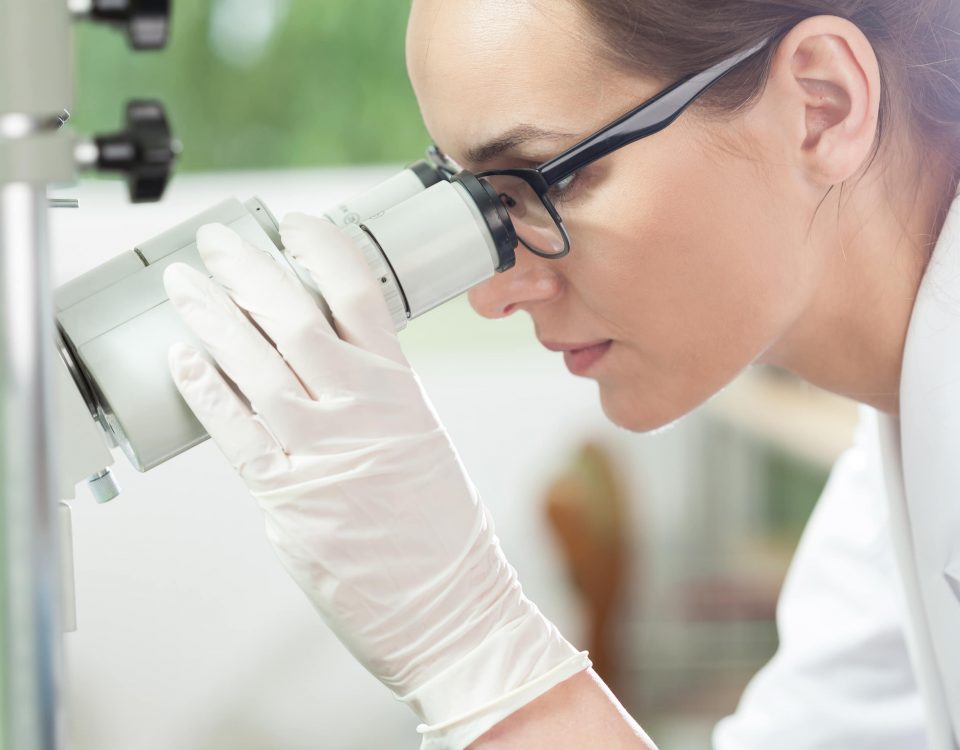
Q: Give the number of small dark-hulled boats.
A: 0